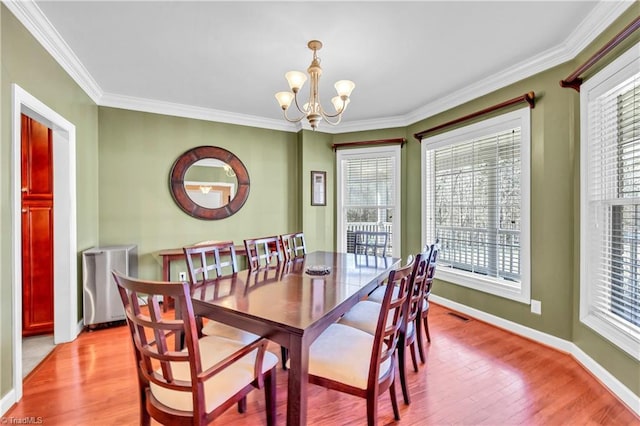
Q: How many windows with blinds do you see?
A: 3